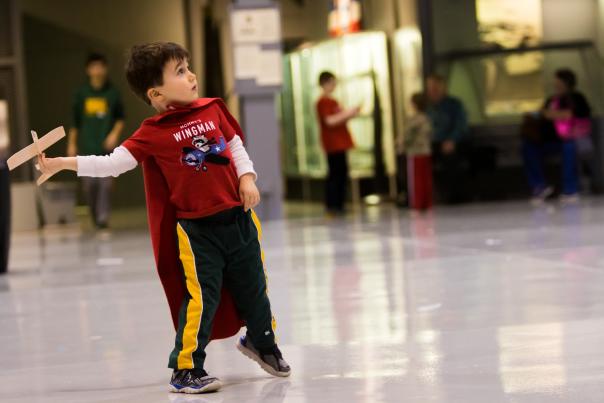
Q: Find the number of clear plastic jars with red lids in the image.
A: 0